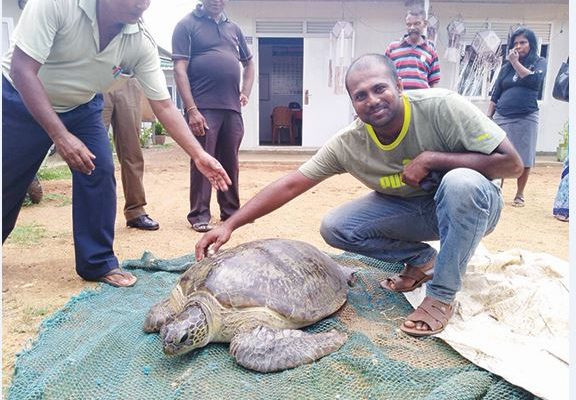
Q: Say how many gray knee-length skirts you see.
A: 1